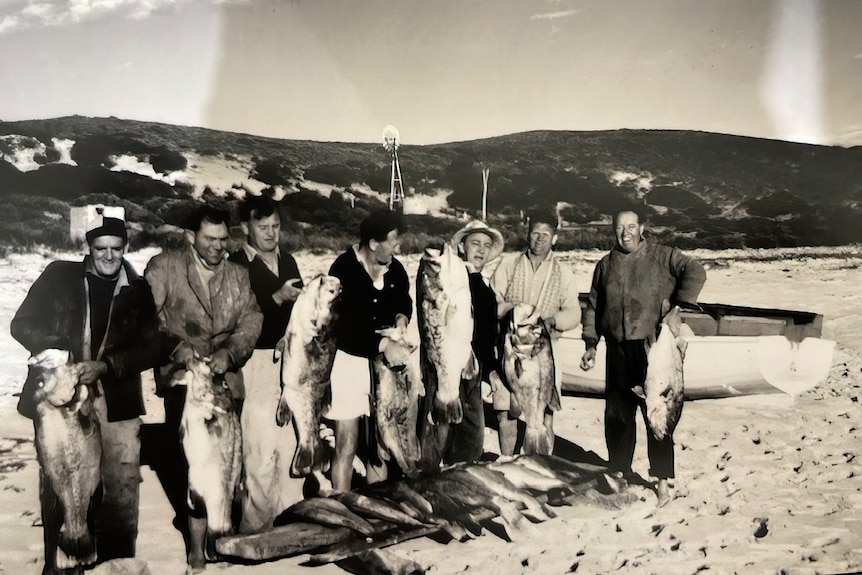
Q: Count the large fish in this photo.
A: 7